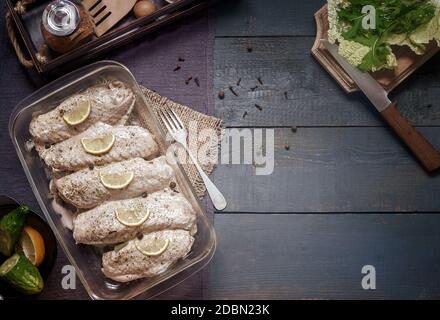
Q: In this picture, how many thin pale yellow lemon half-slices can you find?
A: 5